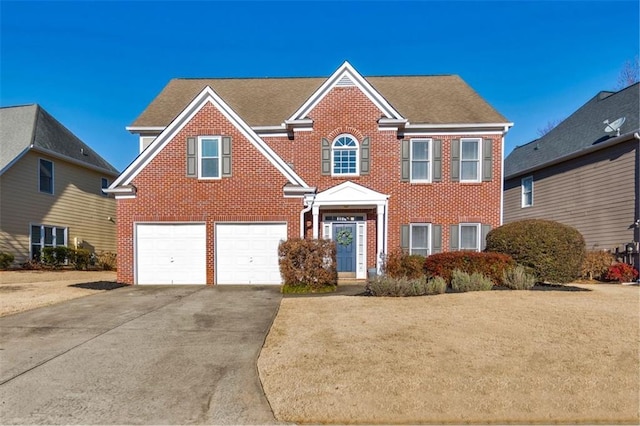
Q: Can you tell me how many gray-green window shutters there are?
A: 12